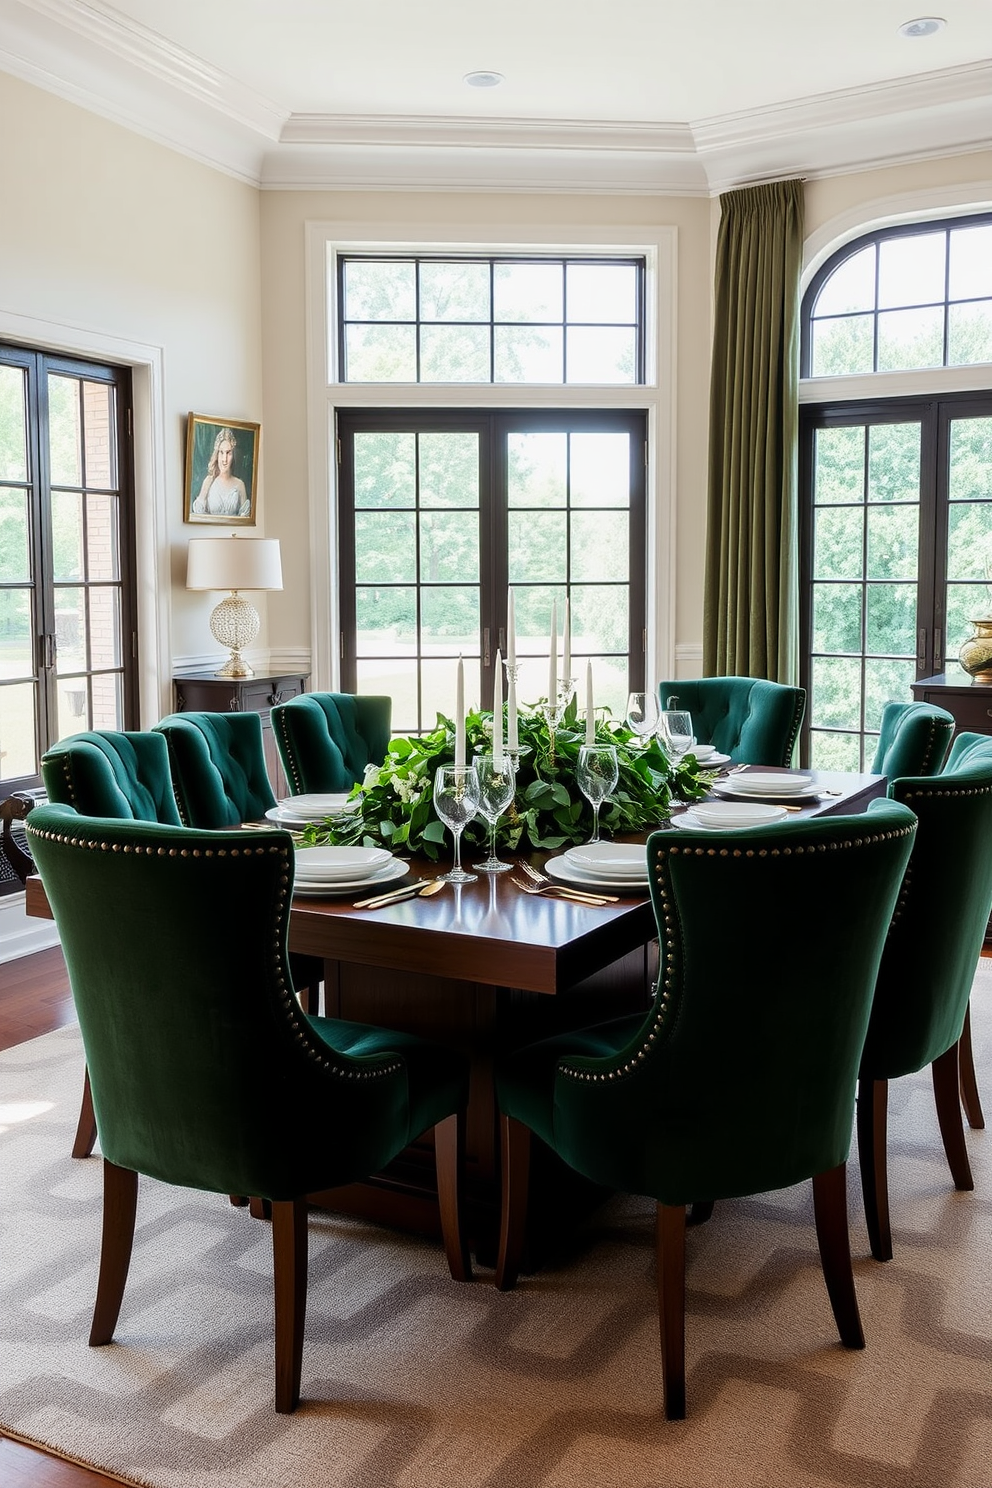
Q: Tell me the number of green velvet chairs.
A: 8